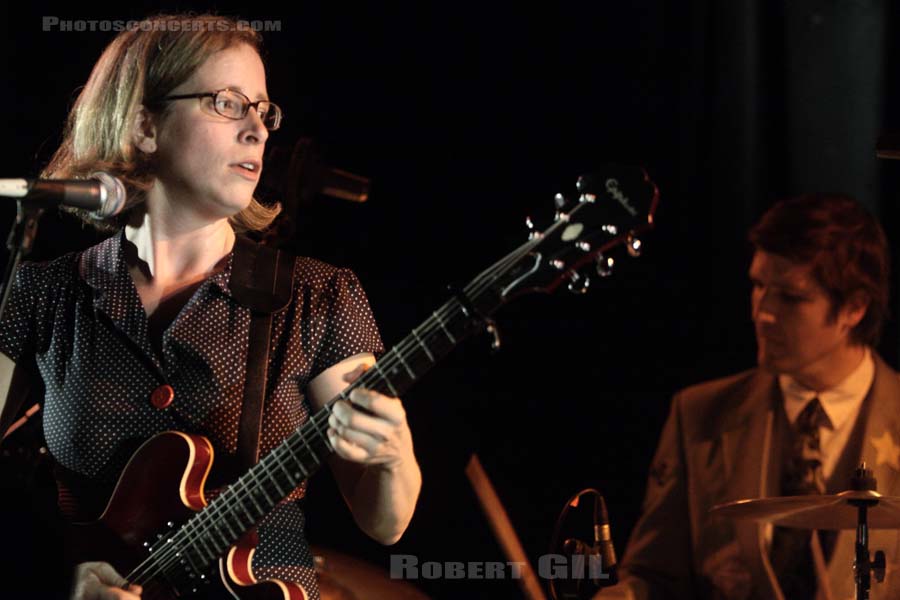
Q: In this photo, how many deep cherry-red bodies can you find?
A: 1